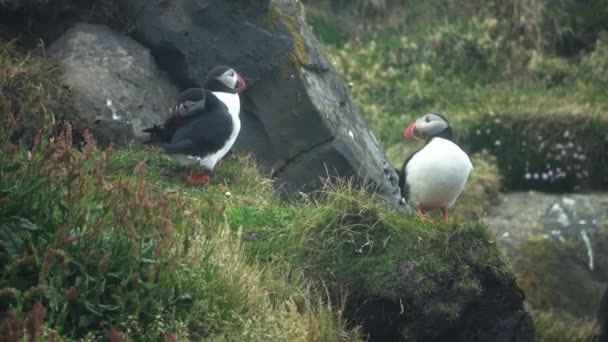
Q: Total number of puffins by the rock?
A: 3